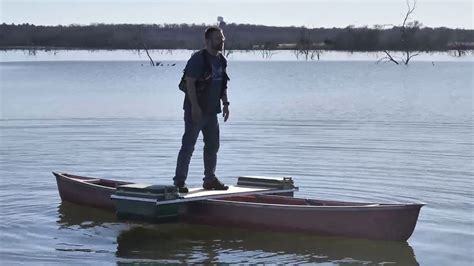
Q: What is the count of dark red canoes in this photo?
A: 1